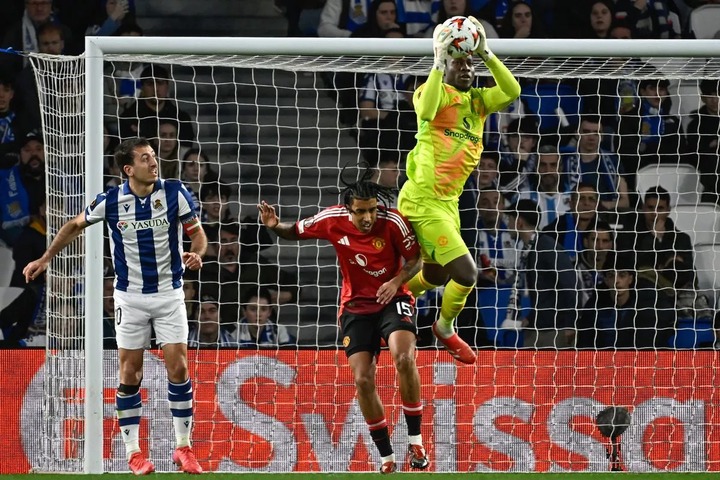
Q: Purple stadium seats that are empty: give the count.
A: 0